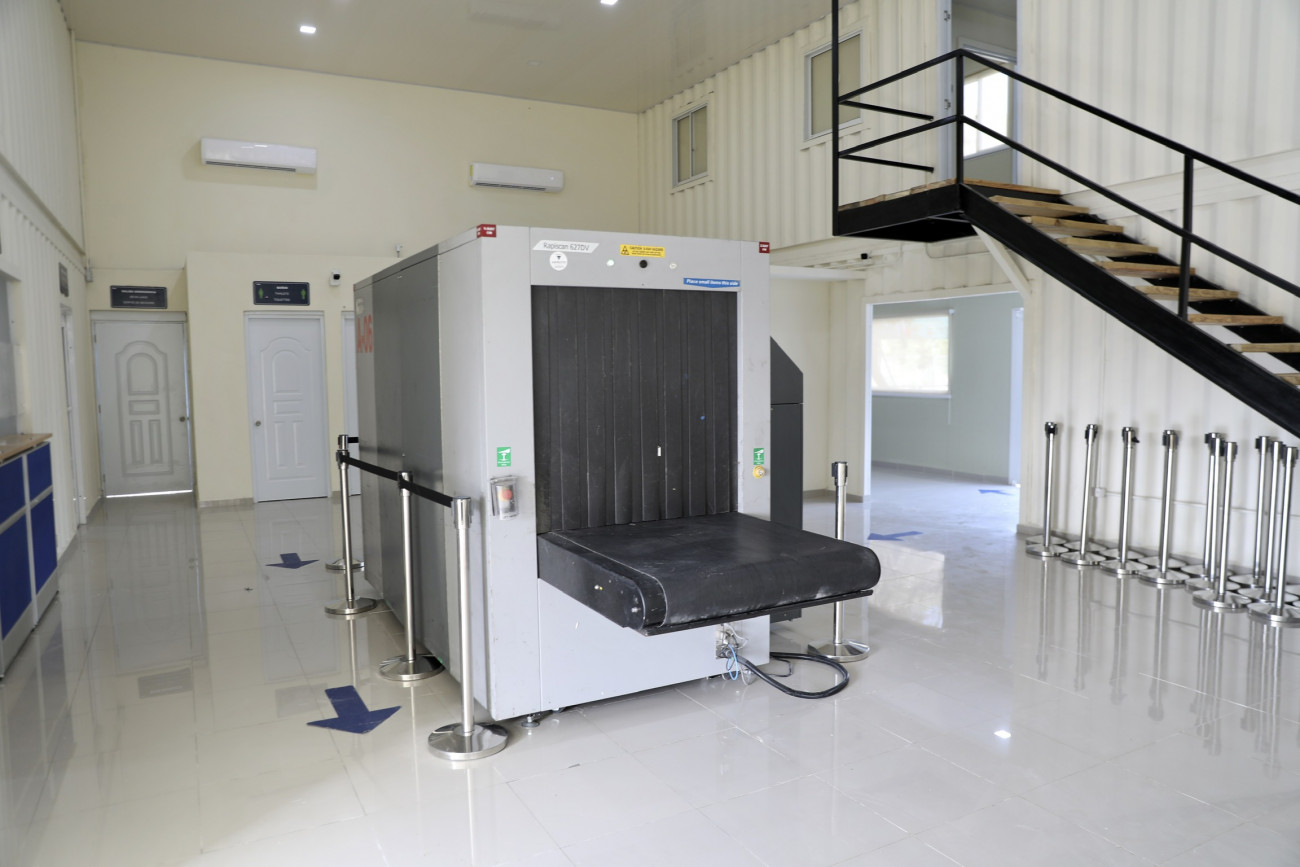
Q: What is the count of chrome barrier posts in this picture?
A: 15